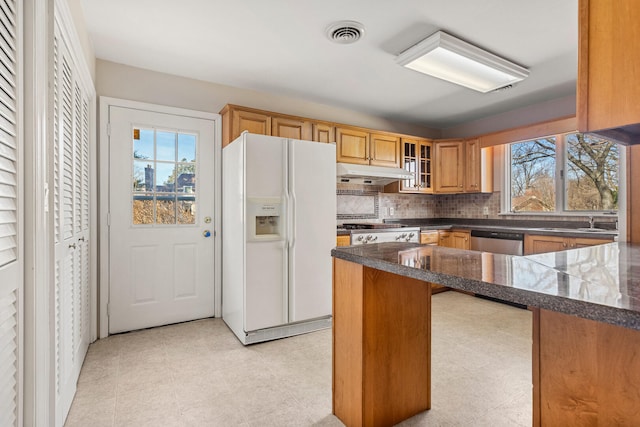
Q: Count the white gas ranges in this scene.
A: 1